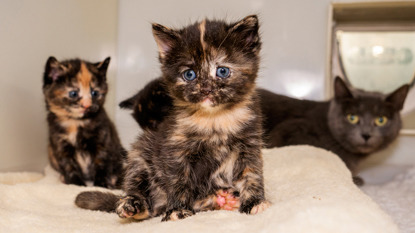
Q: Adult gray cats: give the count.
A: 1